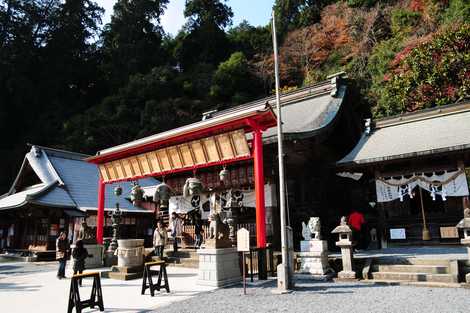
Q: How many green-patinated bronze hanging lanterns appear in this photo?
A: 5